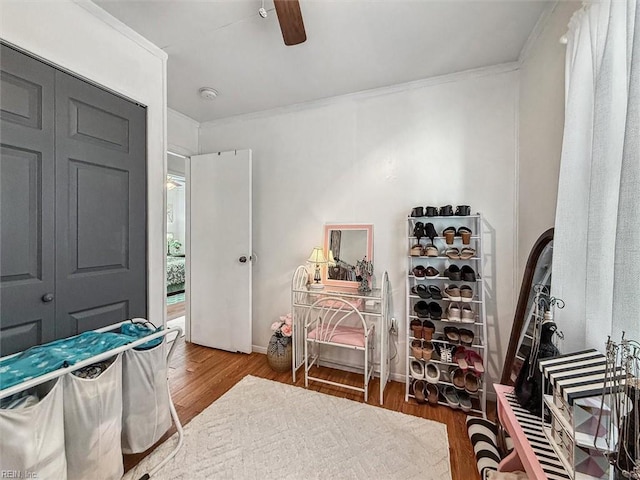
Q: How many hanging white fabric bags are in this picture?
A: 3